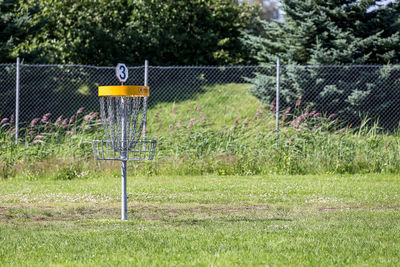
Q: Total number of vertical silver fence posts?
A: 3